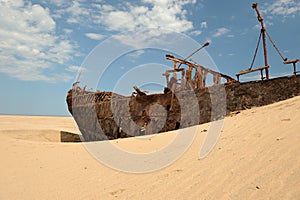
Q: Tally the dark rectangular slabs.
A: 1